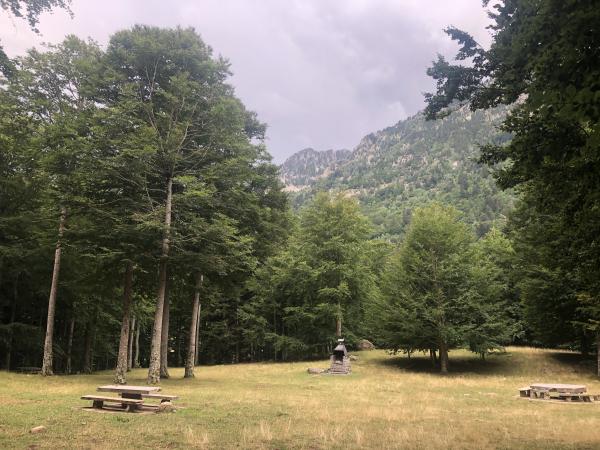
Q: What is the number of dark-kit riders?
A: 0